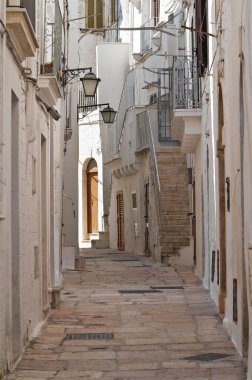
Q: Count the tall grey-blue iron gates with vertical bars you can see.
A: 1